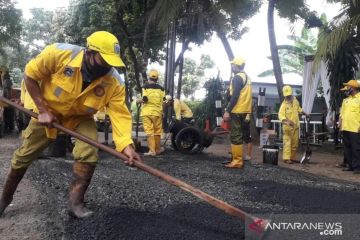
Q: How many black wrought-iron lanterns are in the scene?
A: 0